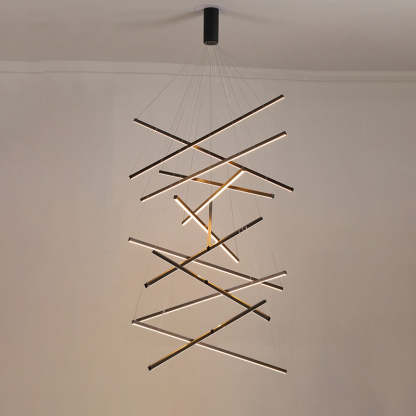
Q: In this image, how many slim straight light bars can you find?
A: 13